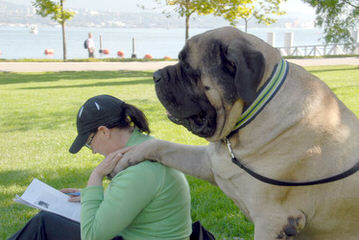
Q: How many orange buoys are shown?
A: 5